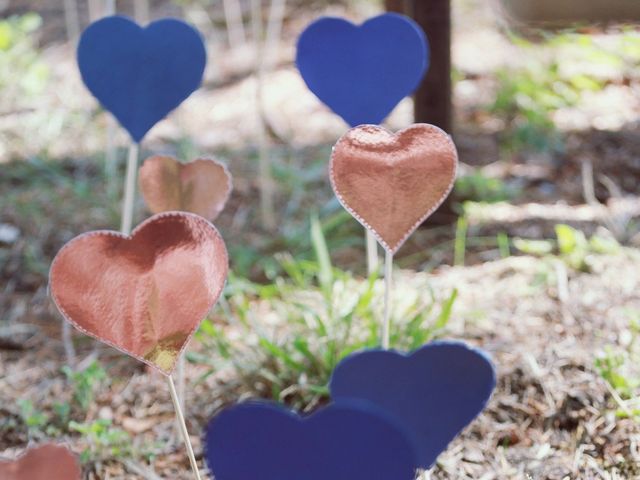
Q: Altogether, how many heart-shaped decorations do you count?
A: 8